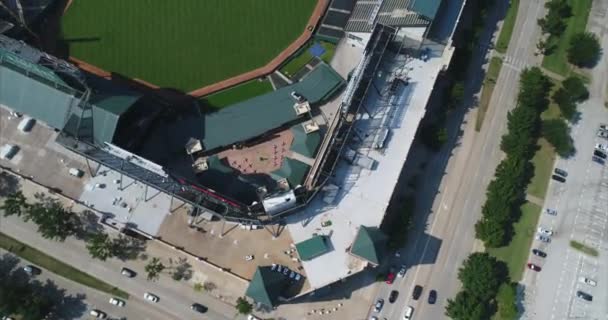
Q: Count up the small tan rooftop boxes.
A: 4